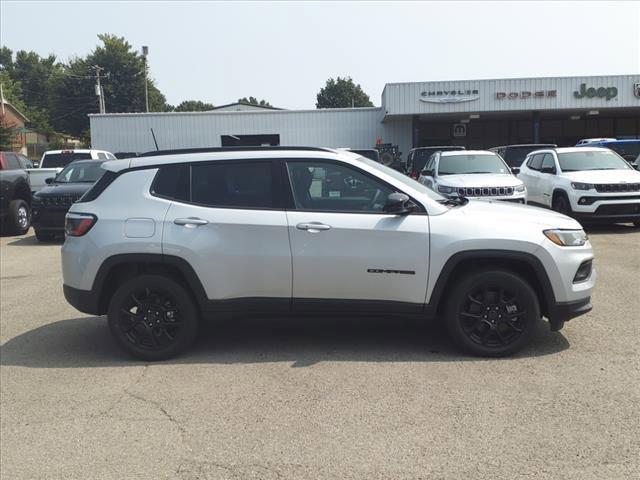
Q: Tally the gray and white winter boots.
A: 0